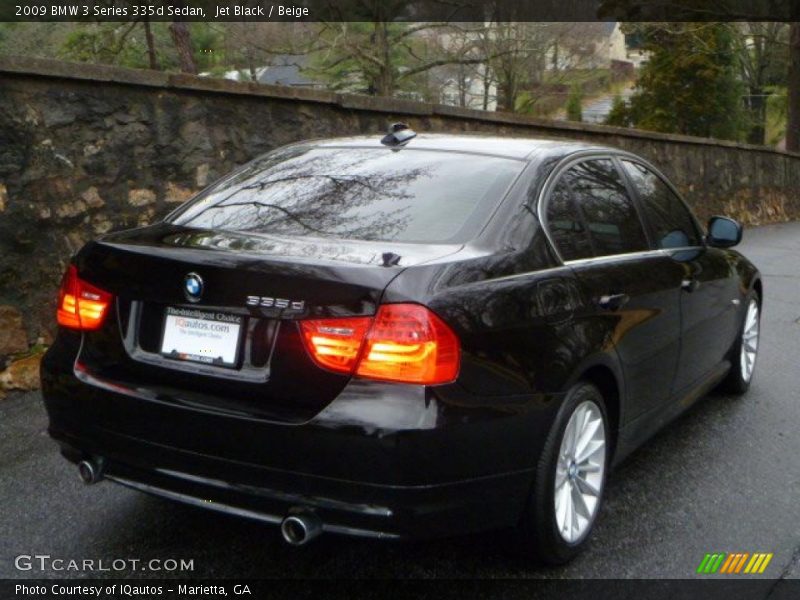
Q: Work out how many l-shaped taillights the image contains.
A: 2